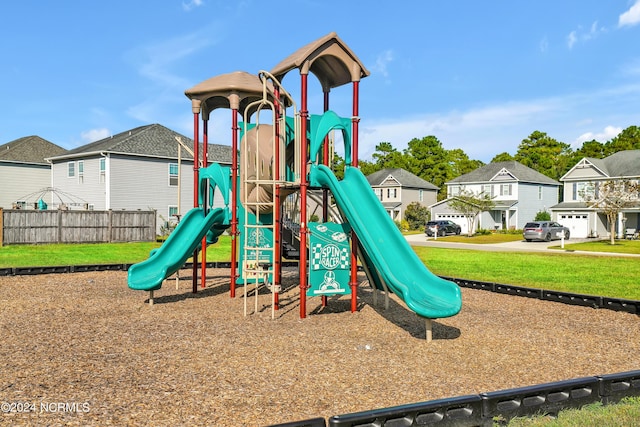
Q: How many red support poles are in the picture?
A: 7